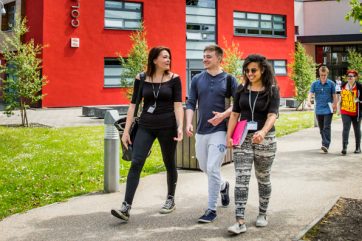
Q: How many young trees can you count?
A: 5